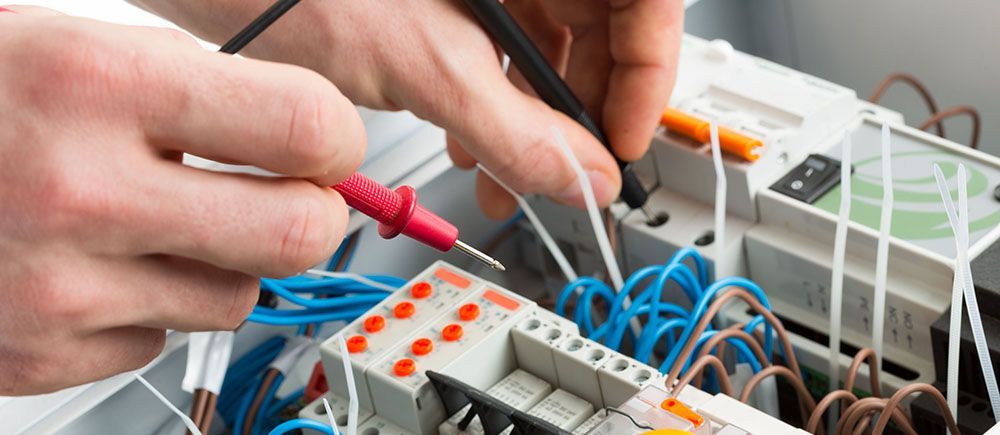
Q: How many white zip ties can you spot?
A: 11